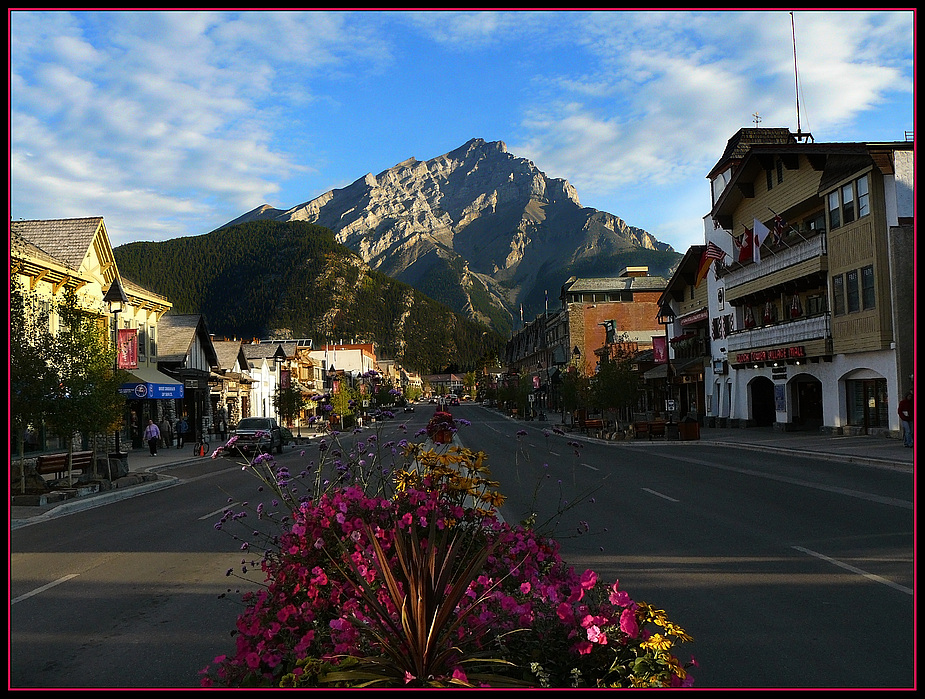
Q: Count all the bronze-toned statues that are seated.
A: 0